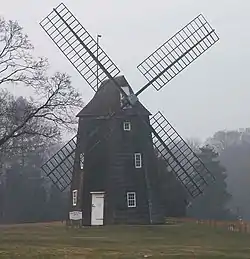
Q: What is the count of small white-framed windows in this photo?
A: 5